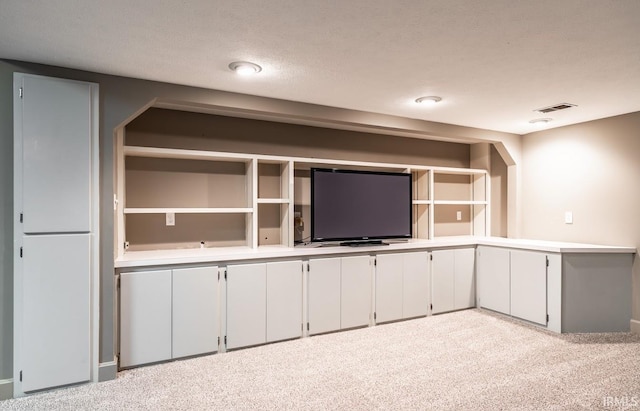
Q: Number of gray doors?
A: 14